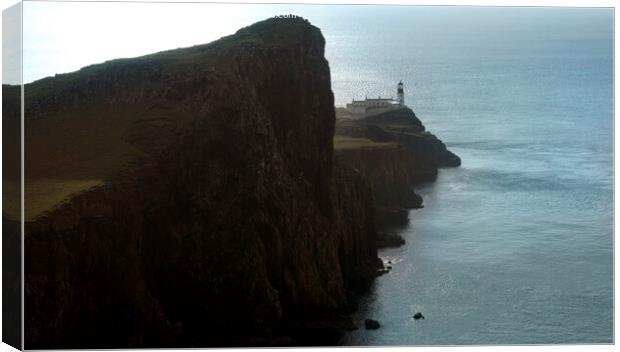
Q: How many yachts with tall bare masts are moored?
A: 0